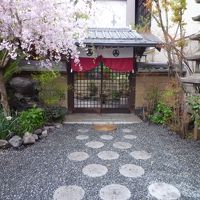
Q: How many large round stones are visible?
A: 15